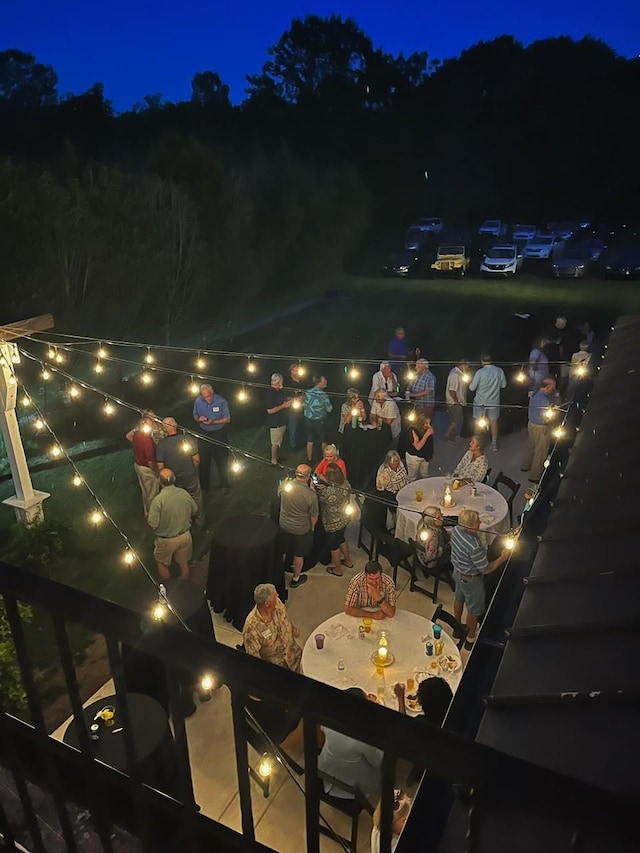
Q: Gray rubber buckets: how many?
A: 0